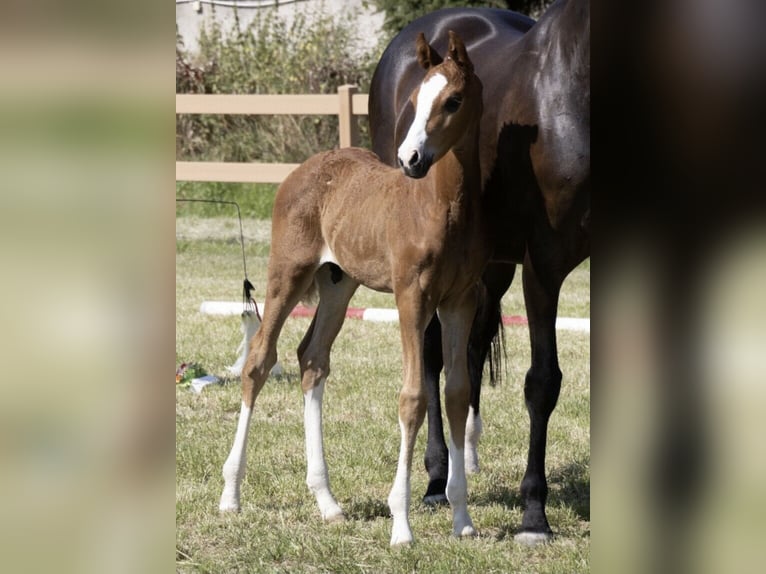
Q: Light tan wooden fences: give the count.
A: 1